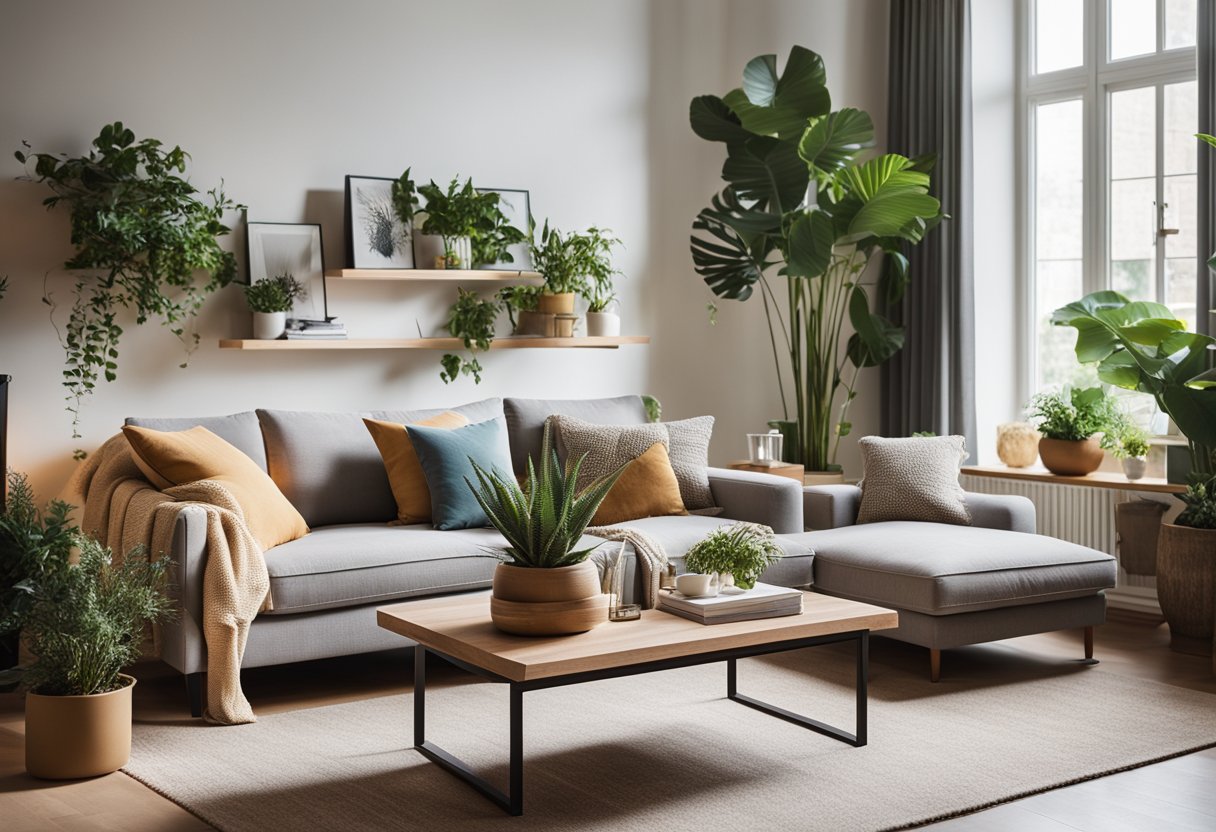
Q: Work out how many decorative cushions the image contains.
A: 7